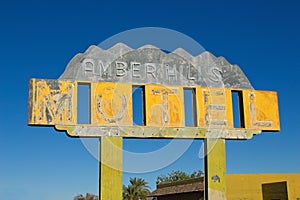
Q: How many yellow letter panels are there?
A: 5